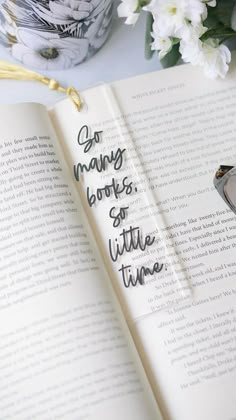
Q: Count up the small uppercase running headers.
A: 1